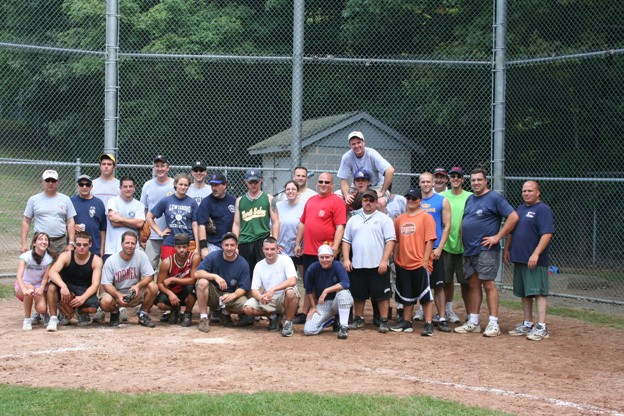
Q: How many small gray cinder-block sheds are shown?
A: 1